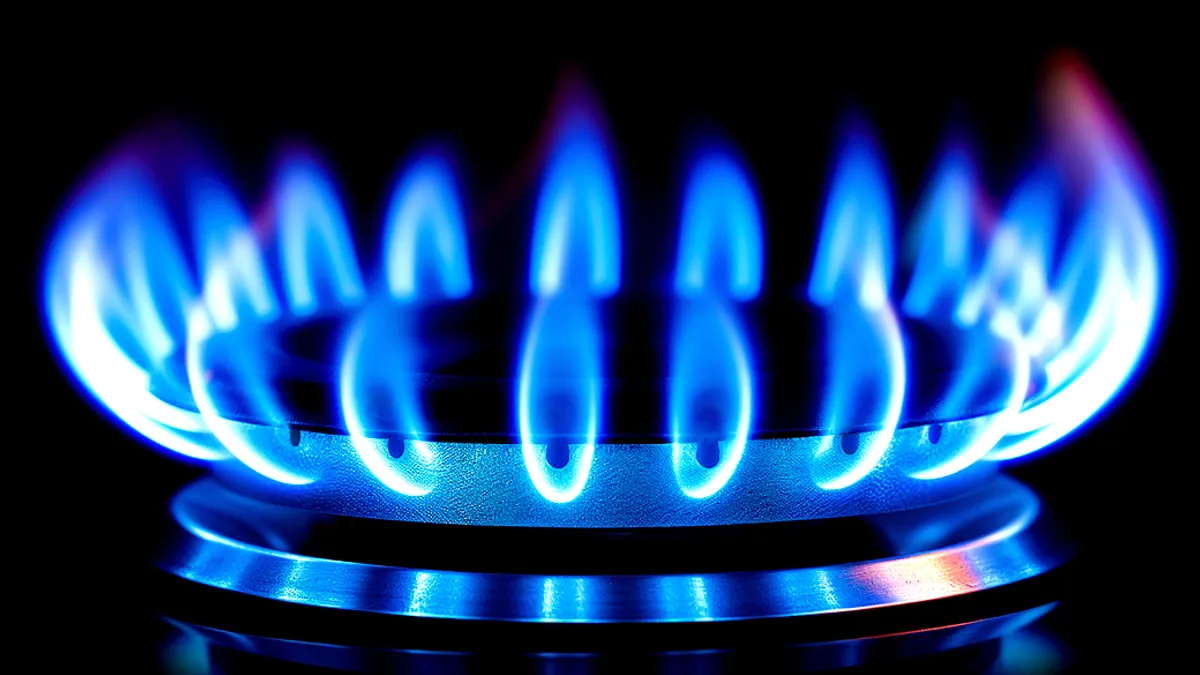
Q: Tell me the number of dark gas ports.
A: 6